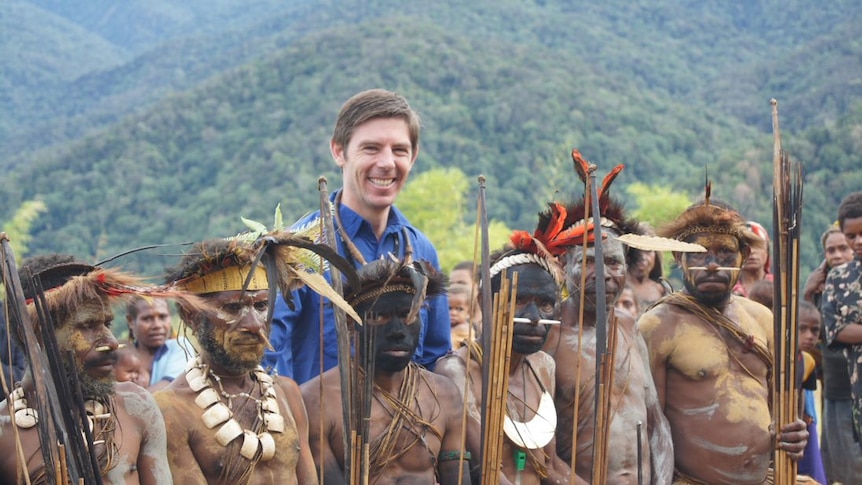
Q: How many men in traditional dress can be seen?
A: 6